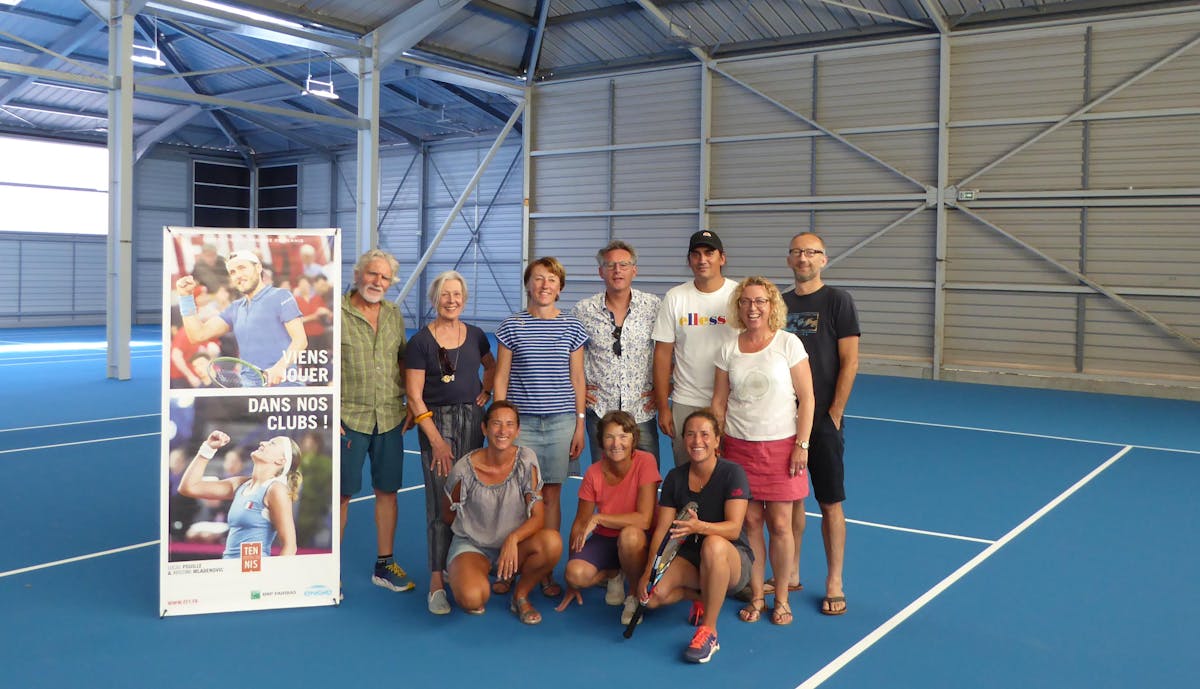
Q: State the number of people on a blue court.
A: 10